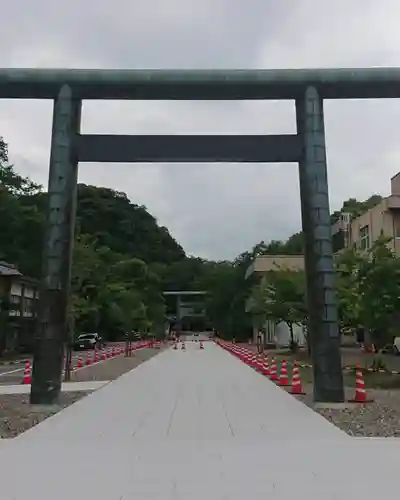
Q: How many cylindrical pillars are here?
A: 2